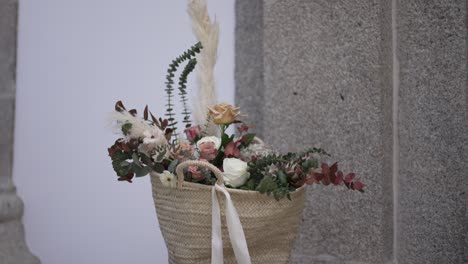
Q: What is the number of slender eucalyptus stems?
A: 2